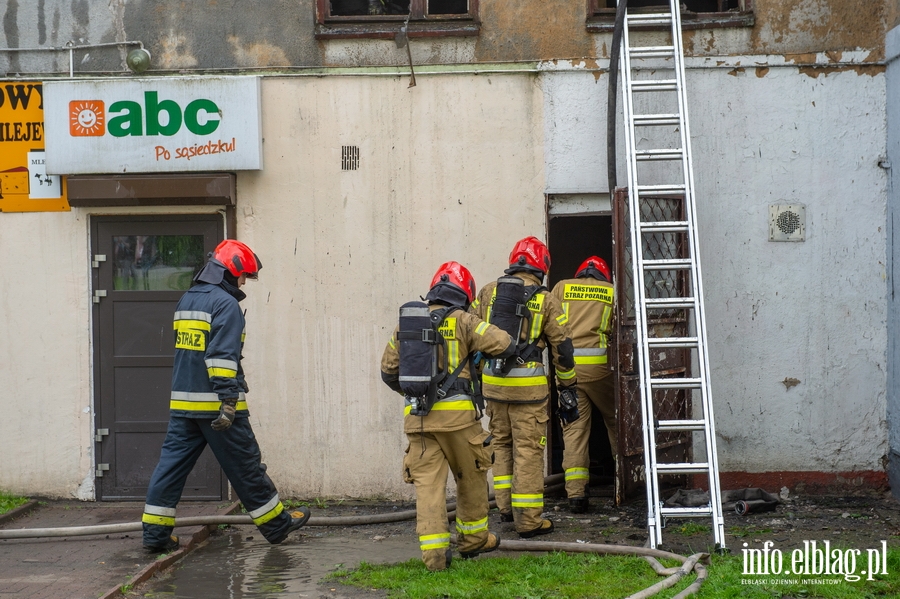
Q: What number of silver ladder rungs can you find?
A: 14